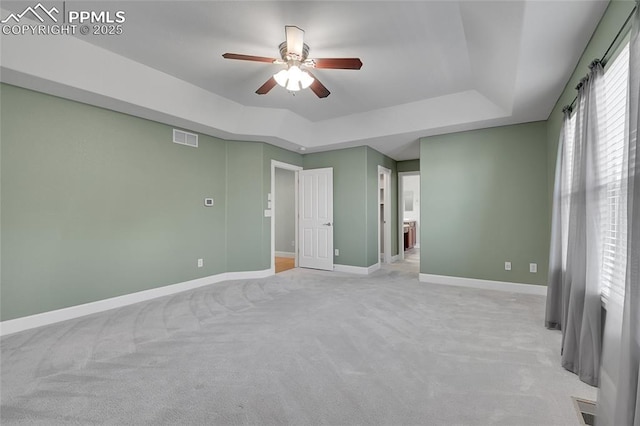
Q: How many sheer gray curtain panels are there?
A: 4